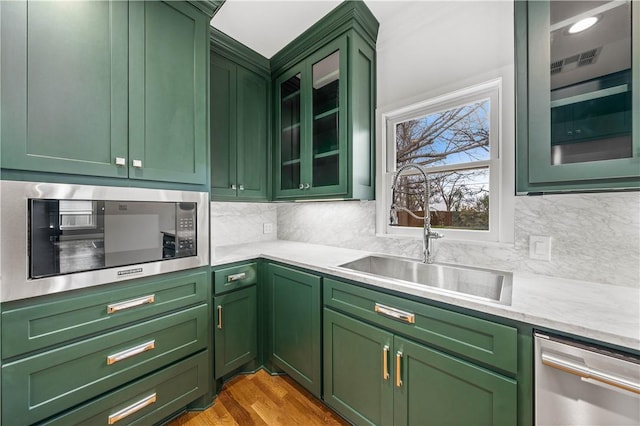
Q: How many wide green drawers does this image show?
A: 4